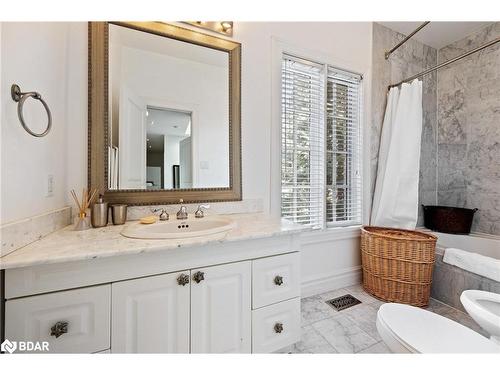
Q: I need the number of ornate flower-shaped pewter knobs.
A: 5